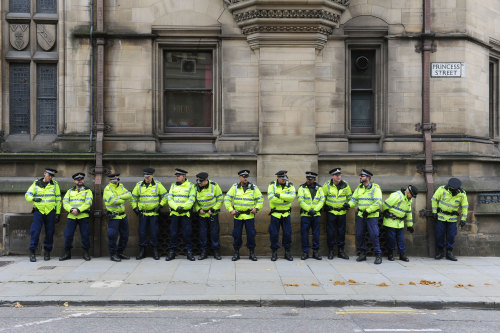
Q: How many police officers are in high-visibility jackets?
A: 13